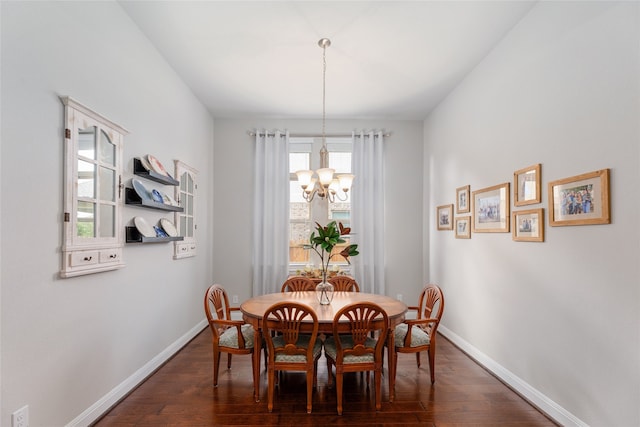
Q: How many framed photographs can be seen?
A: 7